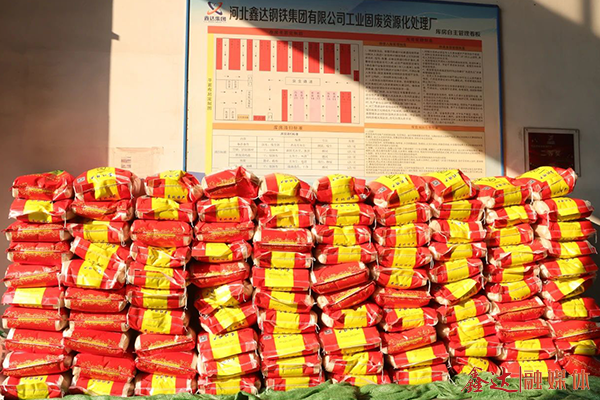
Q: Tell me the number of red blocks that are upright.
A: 12